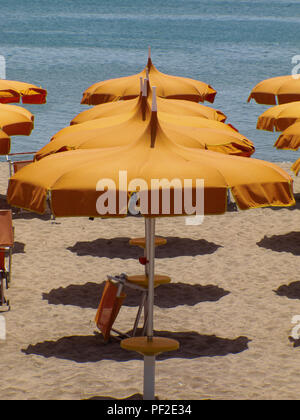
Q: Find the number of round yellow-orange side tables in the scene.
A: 3